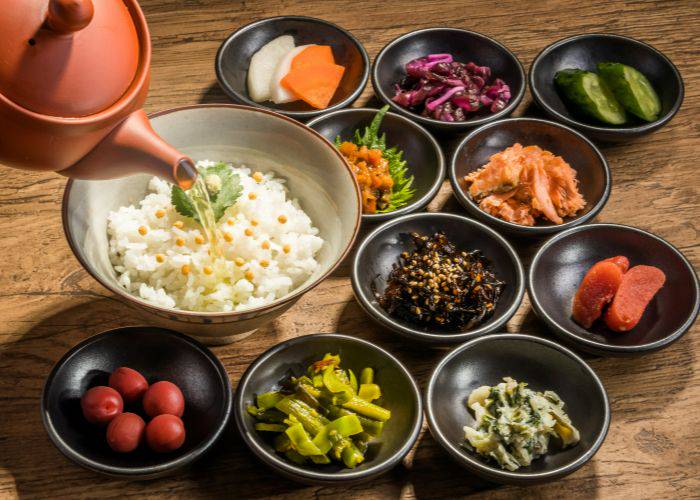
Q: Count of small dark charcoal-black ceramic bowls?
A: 10